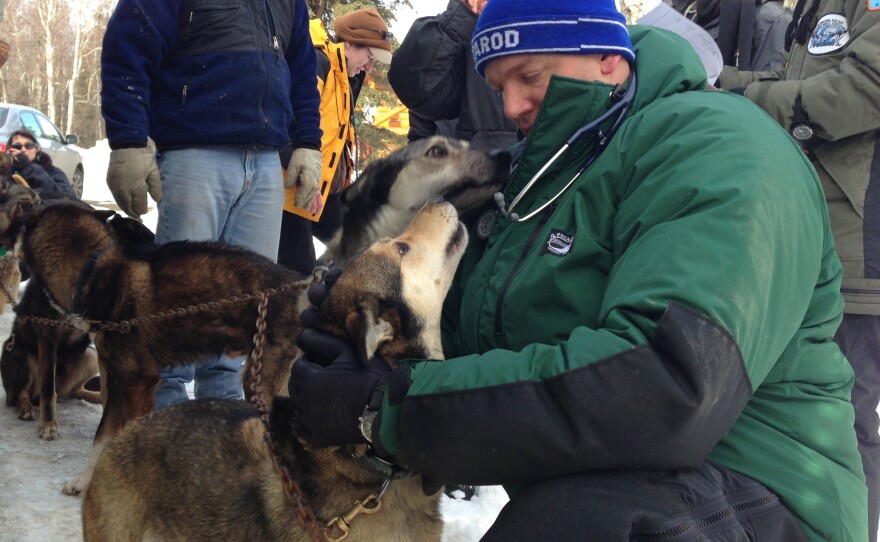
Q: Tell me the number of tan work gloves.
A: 2